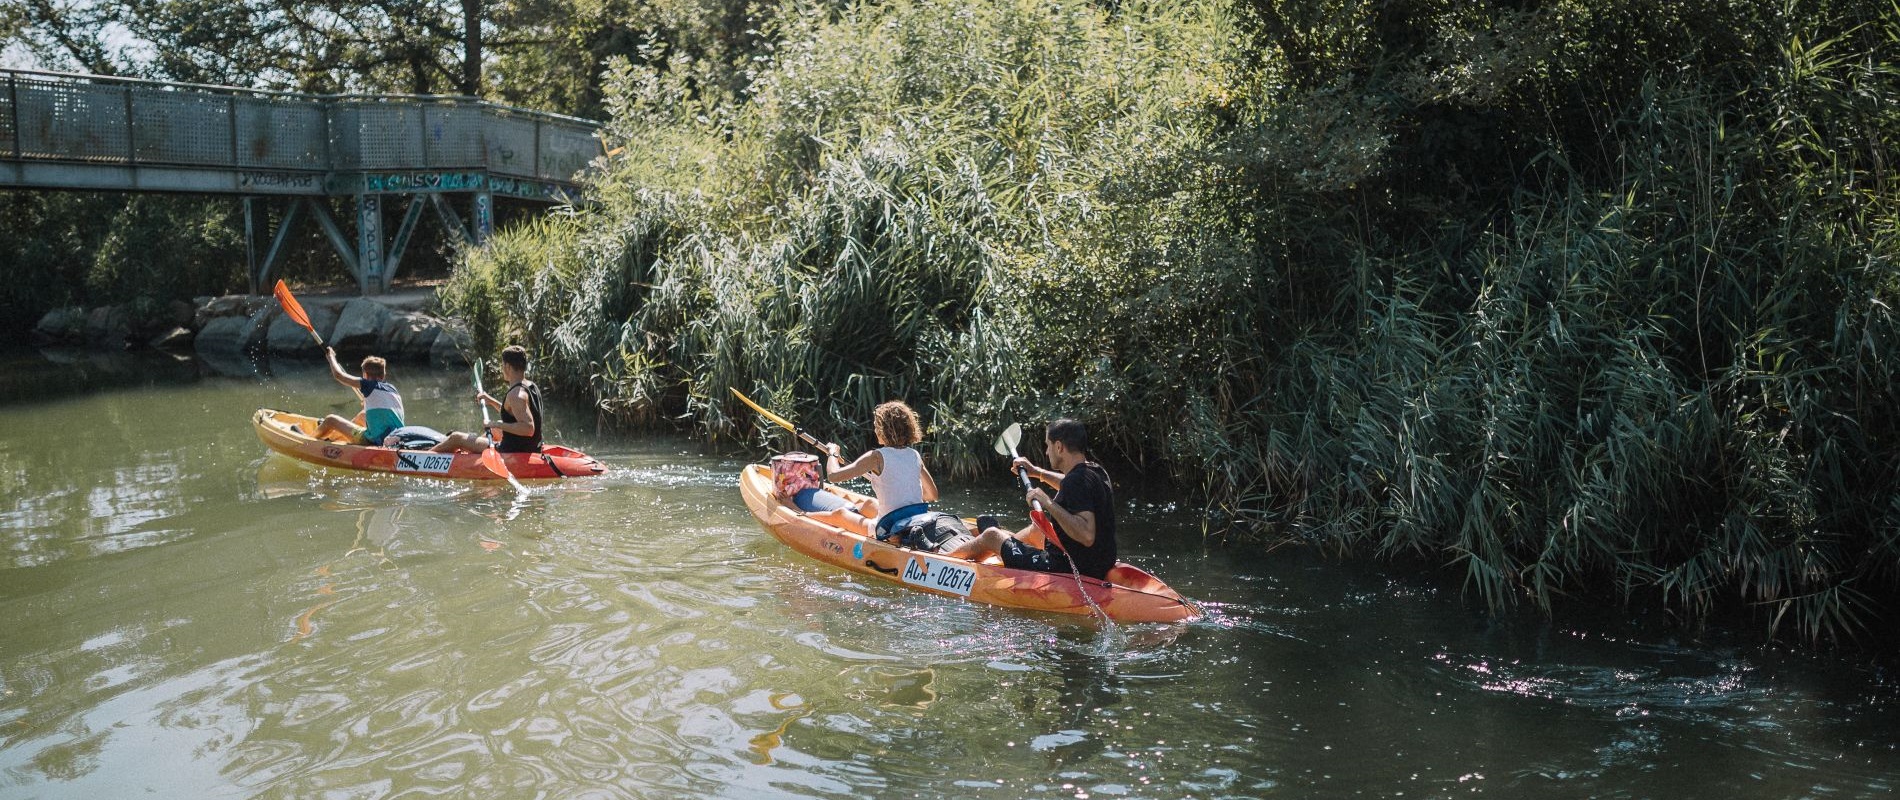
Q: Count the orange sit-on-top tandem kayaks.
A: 2